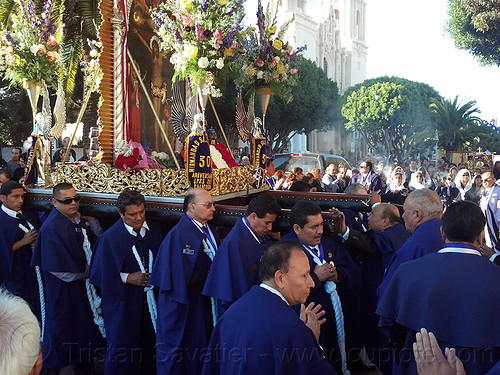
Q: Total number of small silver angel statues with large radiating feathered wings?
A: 3